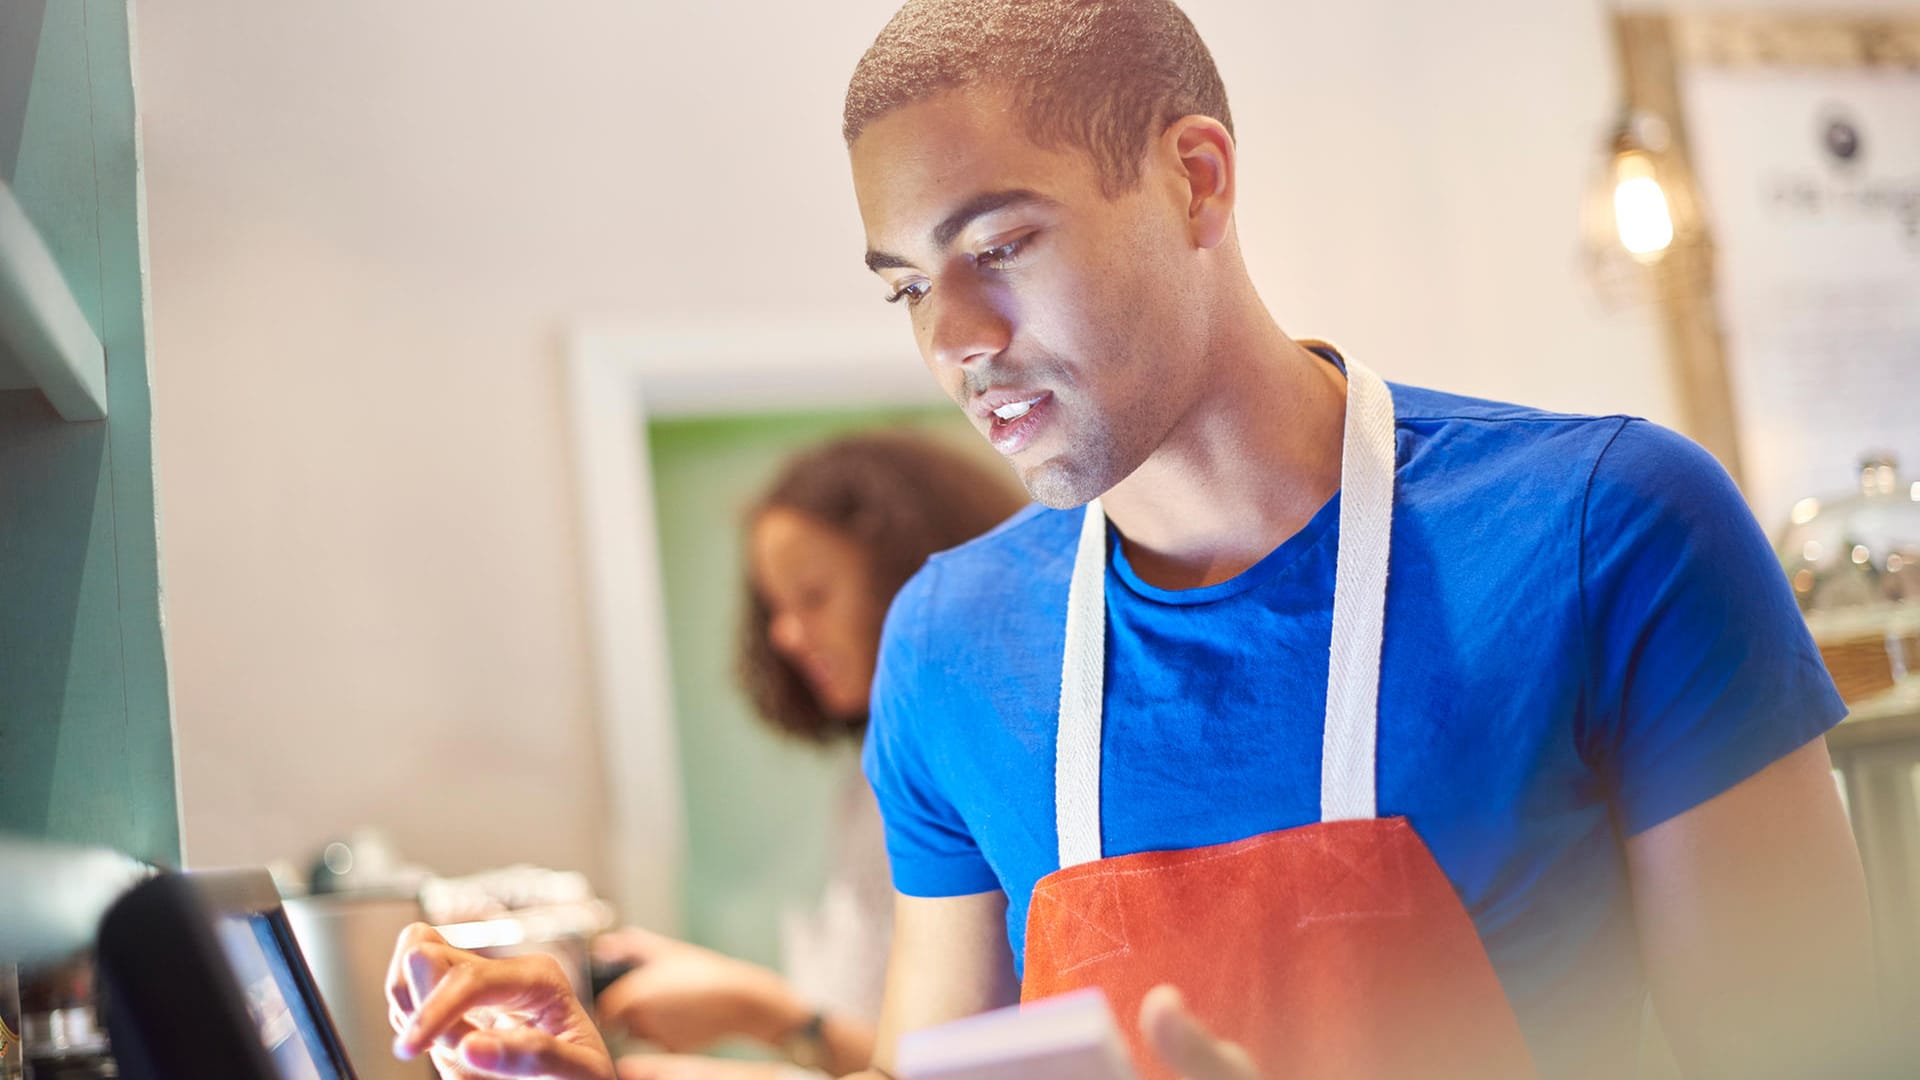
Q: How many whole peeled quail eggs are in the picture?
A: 0